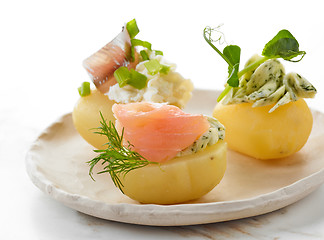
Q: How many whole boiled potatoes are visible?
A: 3